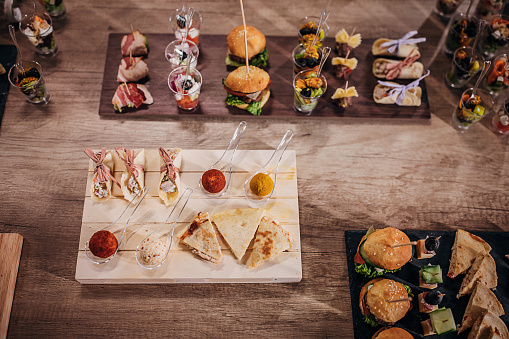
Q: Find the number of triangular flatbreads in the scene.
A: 7